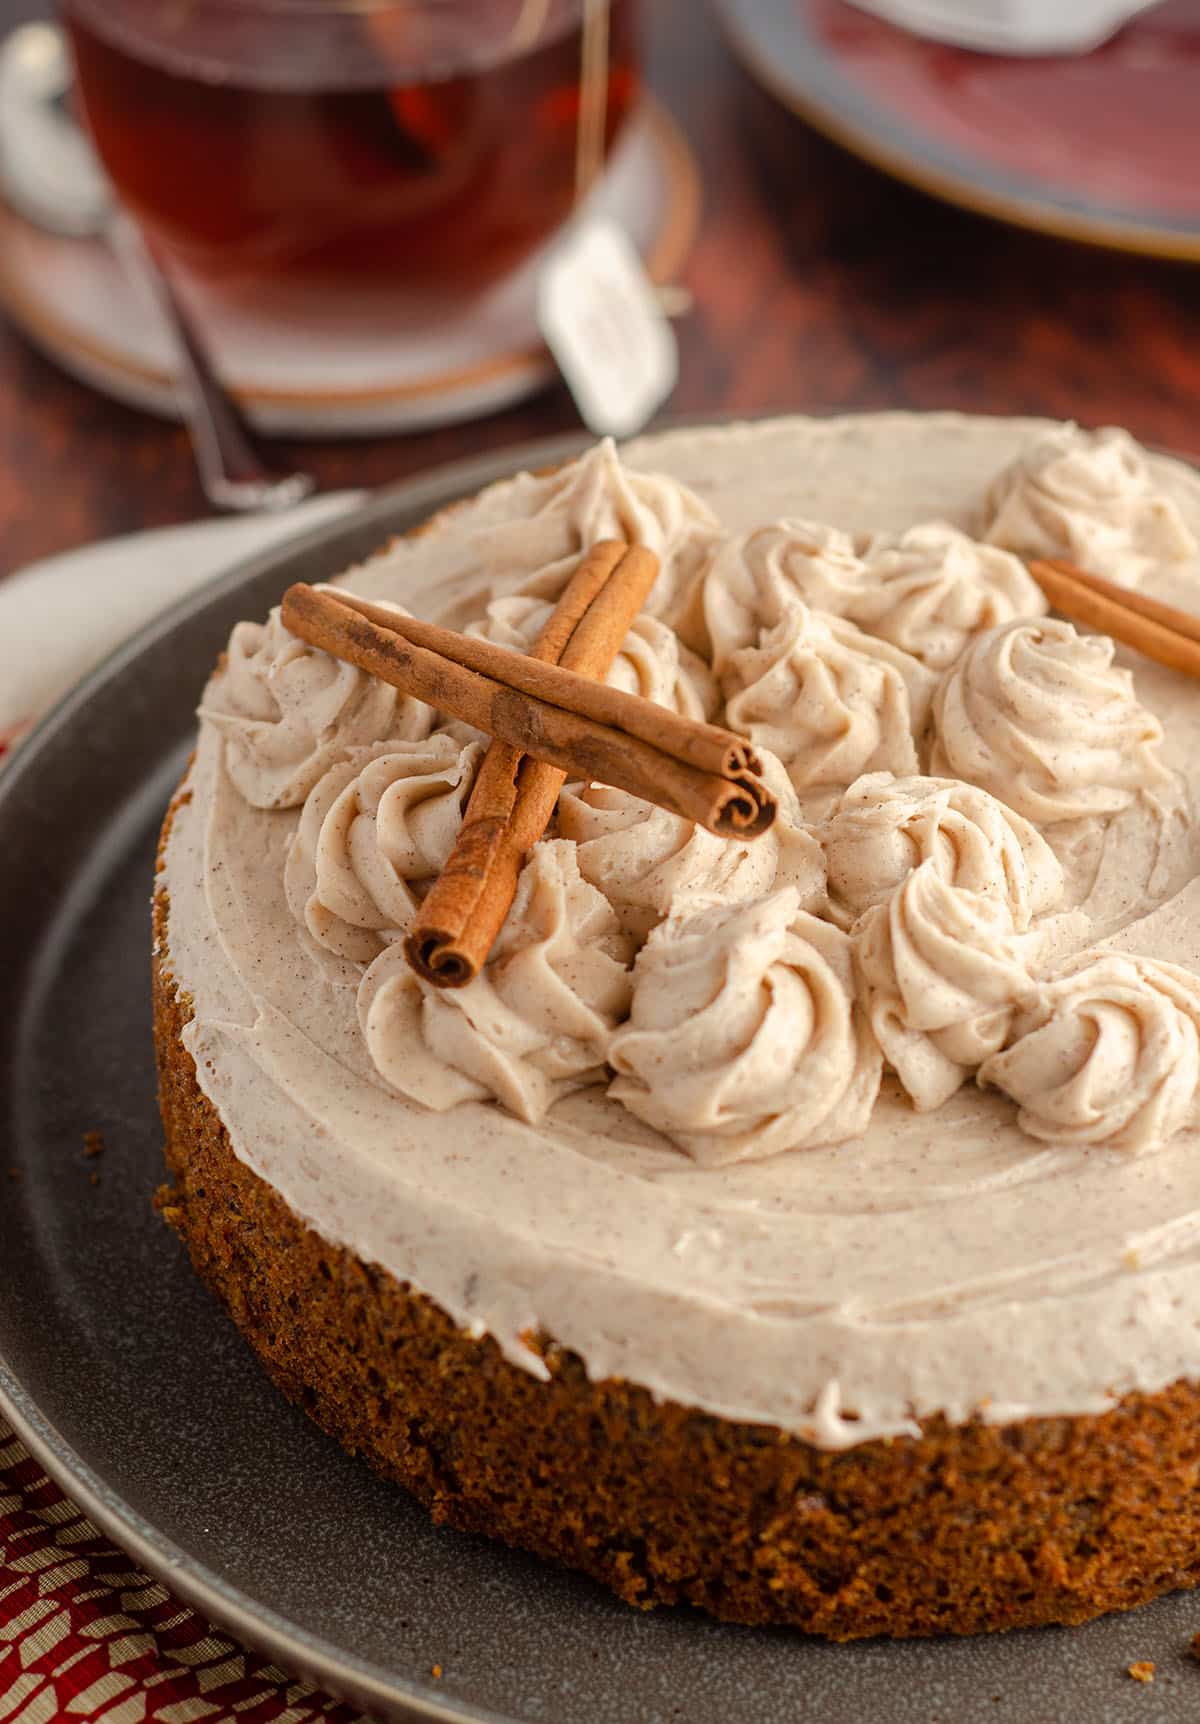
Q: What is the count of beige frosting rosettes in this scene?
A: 15